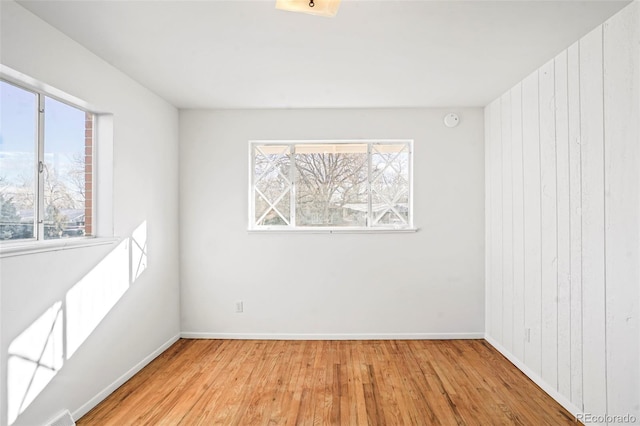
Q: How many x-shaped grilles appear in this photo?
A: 4